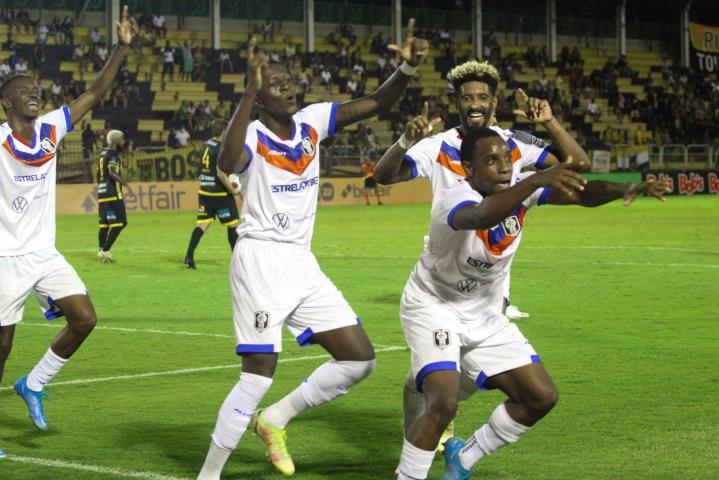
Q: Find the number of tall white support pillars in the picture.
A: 8